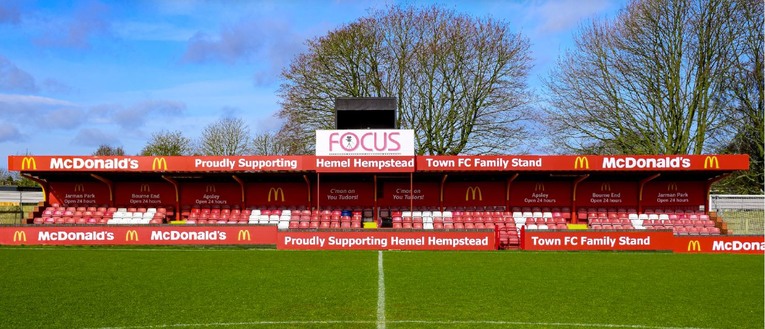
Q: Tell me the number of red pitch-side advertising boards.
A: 4